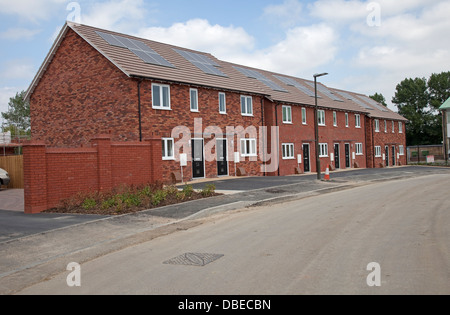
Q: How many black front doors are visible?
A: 7